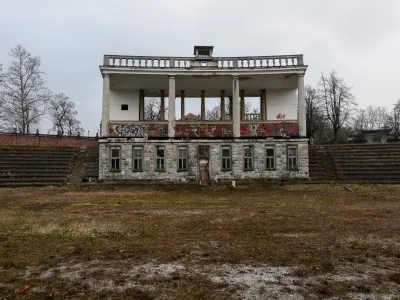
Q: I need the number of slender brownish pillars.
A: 7